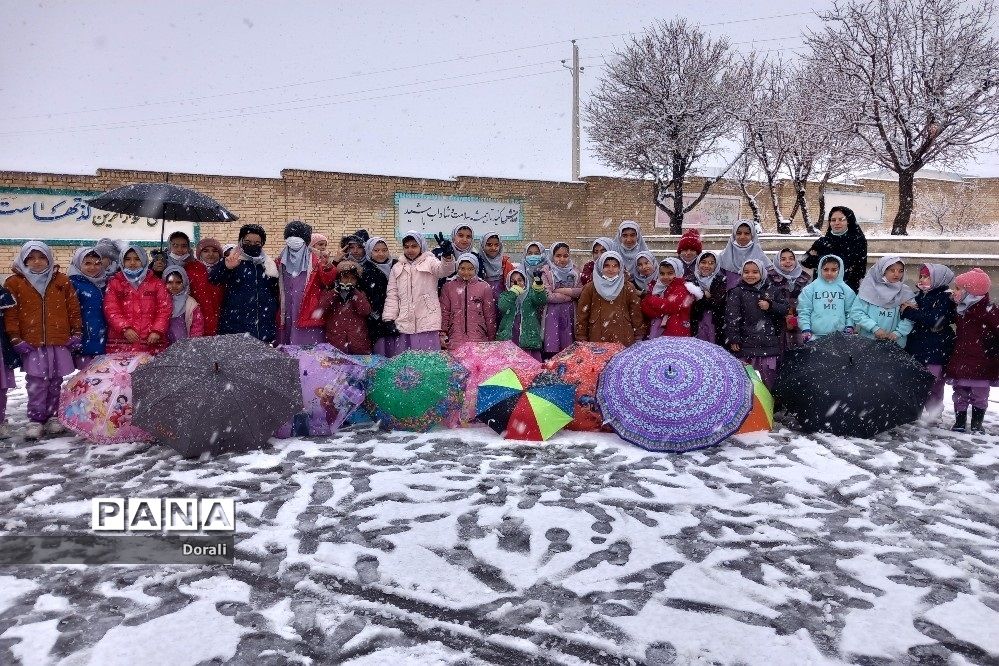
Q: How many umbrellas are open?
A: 12